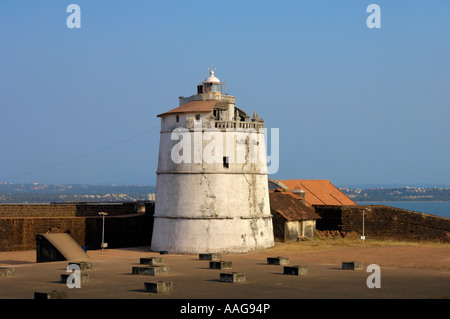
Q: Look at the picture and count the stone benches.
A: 13